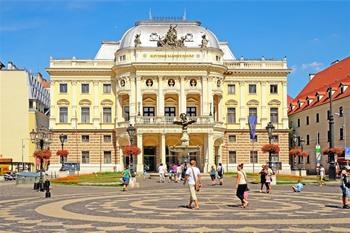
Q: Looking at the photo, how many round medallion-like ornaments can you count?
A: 5